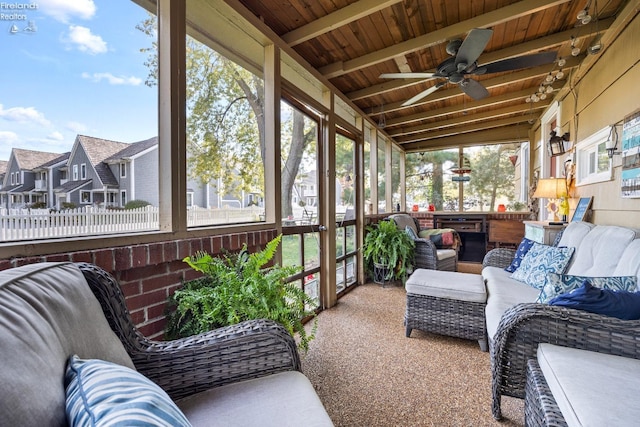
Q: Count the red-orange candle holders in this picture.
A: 3